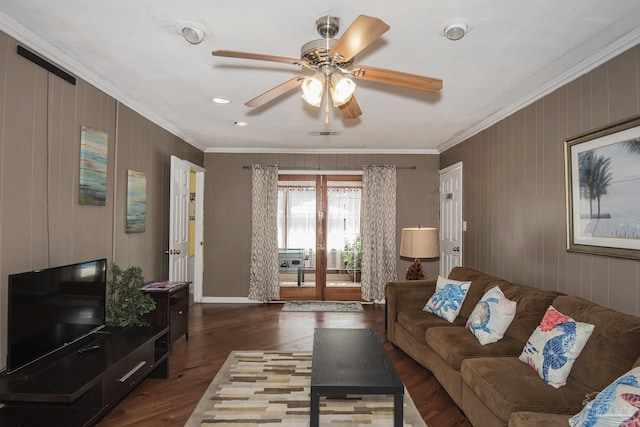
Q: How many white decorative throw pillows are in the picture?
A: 4